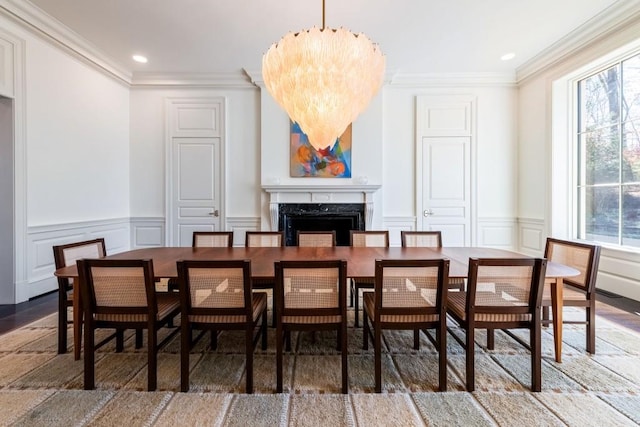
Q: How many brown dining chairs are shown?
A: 12